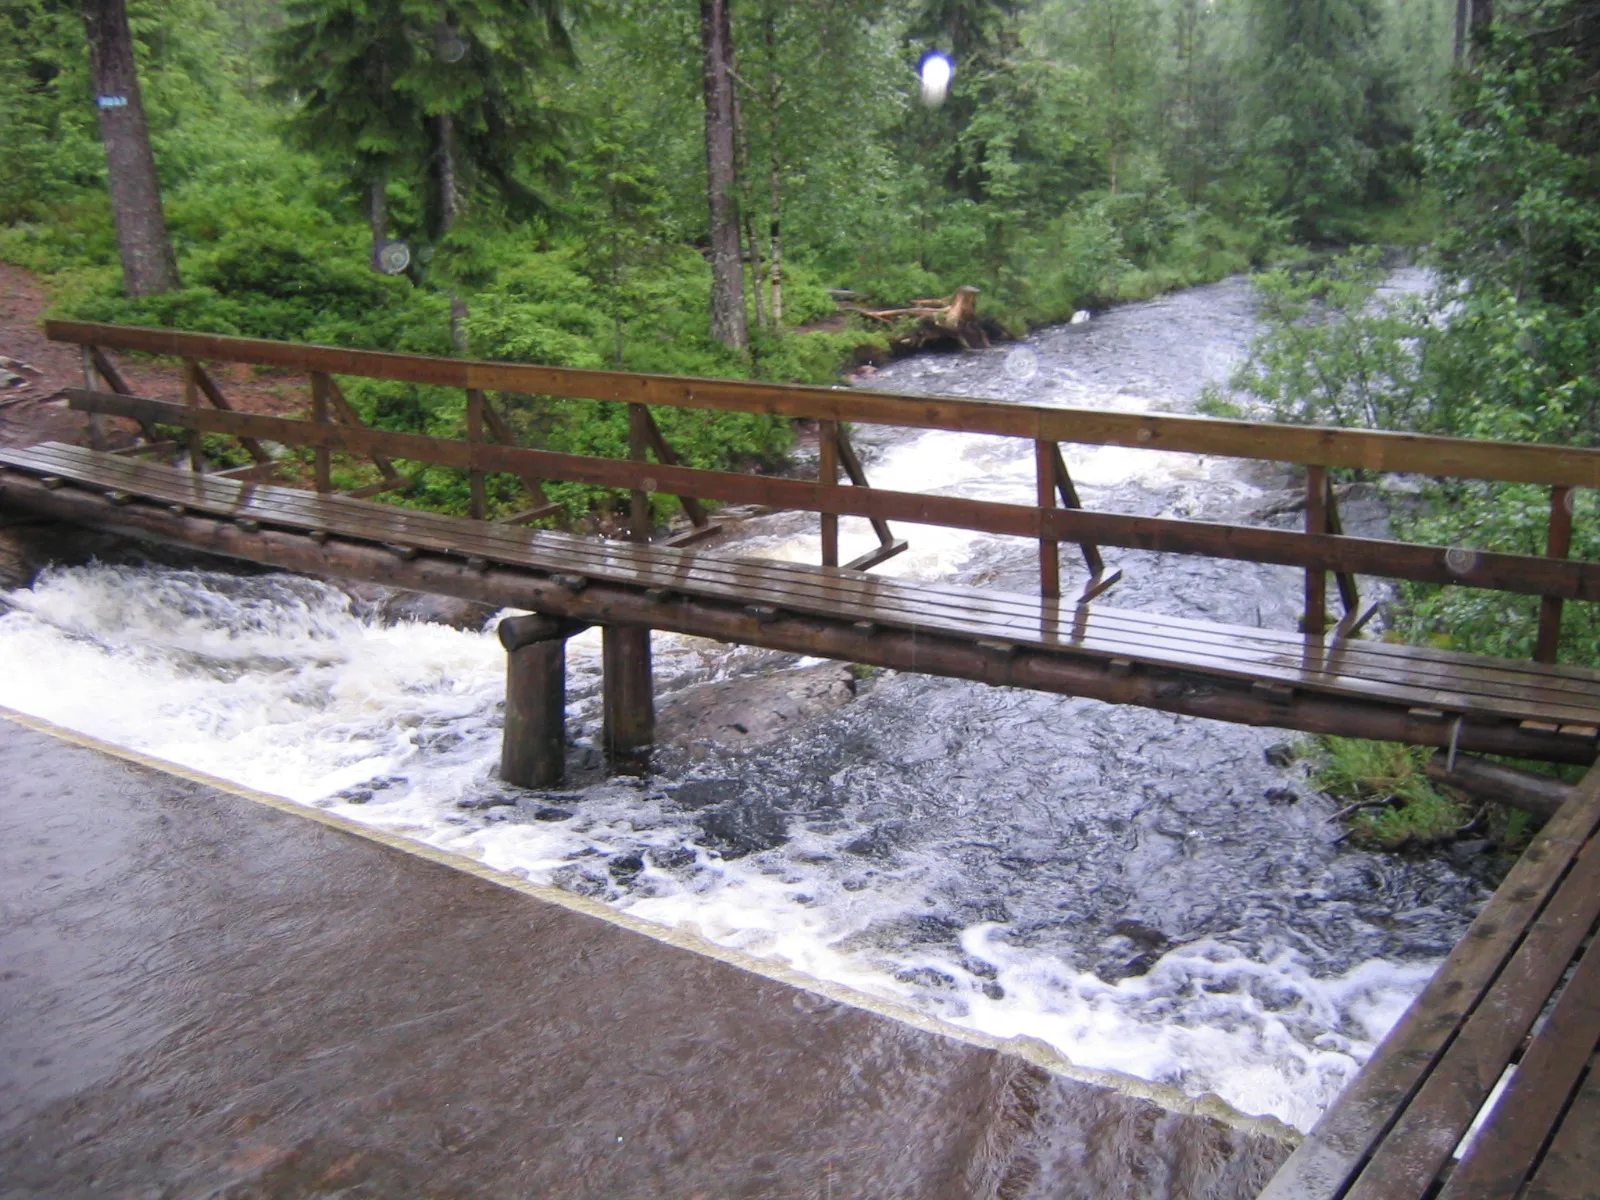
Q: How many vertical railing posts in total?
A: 9